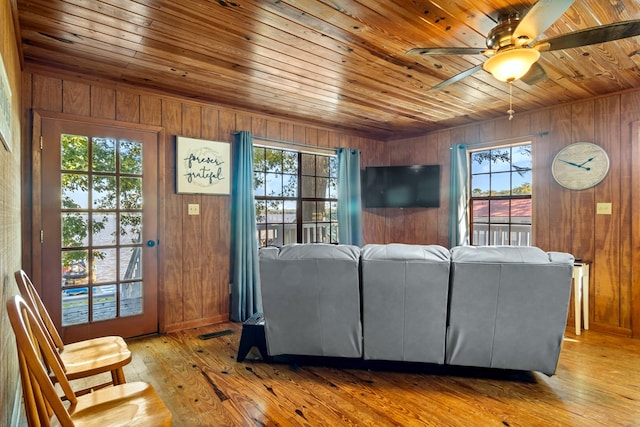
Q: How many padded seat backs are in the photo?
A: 3